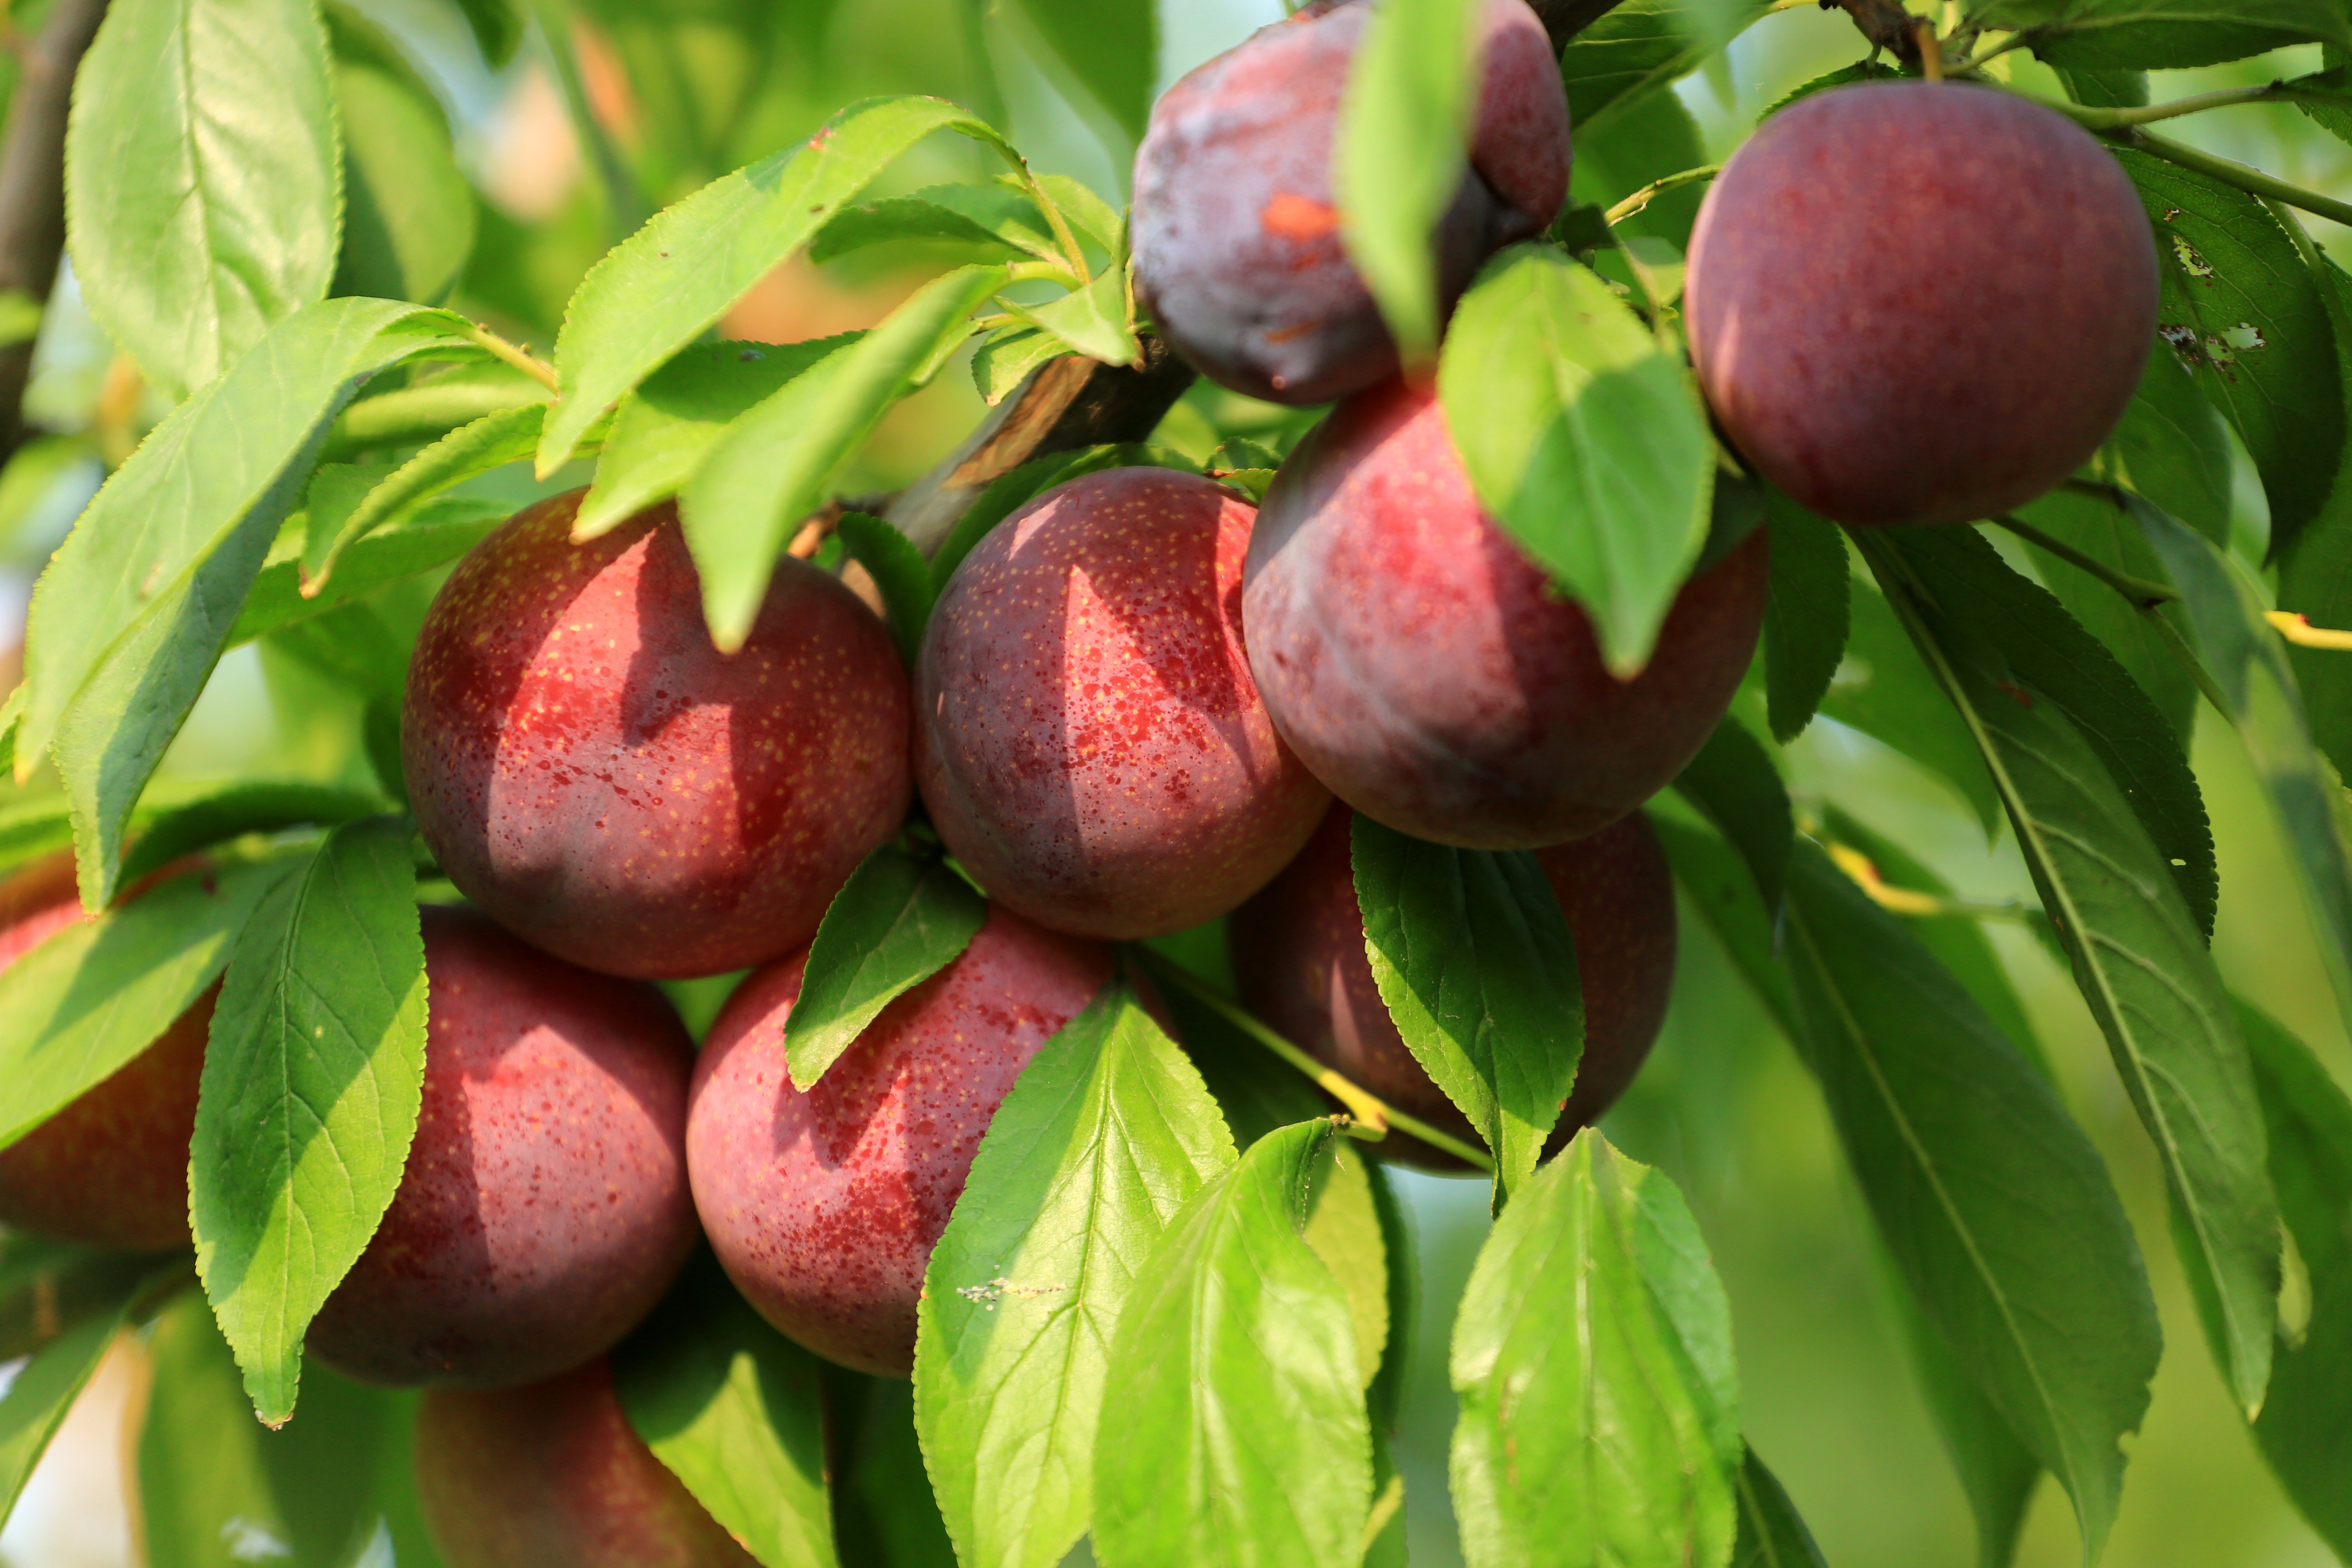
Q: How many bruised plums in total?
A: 1